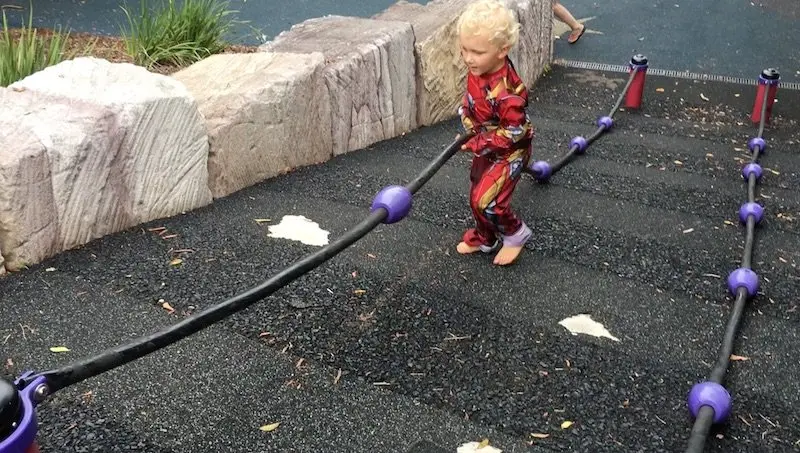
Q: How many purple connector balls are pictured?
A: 9